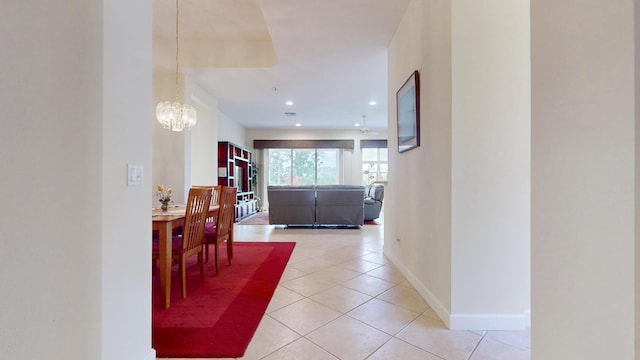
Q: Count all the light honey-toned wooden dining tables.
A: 1